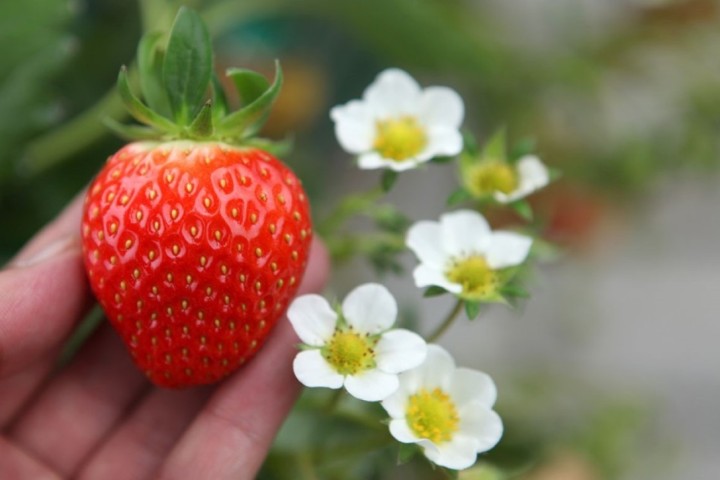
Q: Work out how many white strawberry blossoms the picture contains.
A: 5